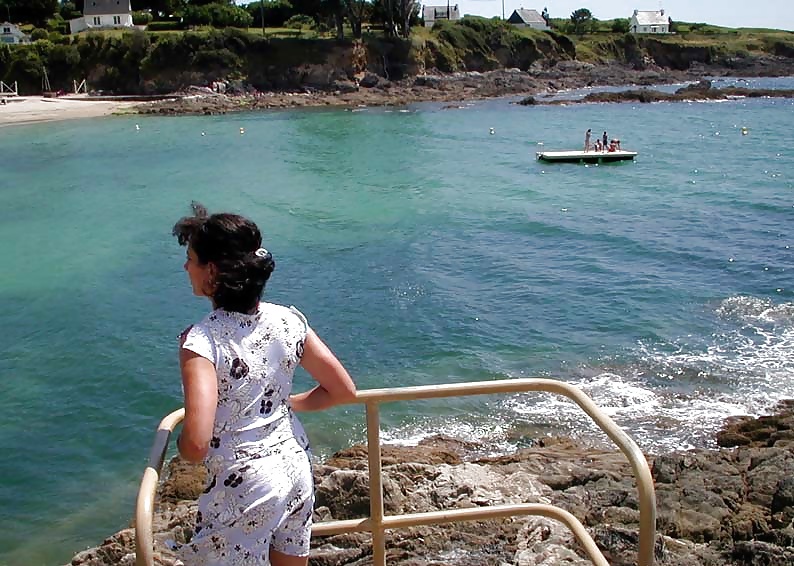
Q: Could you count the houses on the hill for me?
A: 5